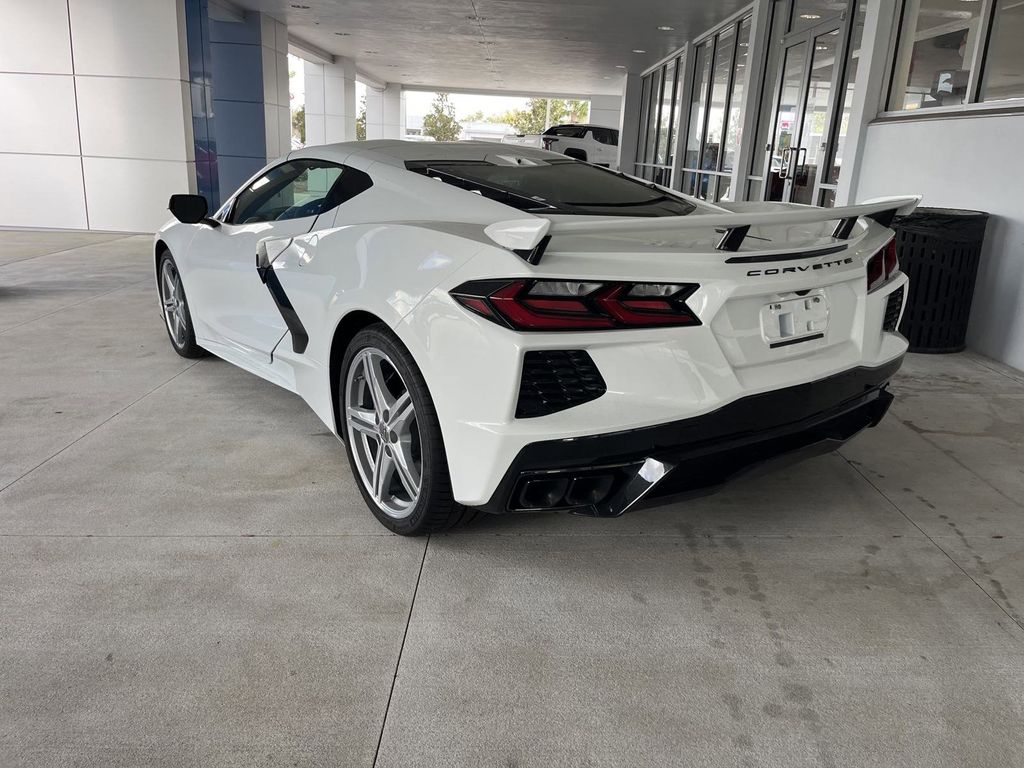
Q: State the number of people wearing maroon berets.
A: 0